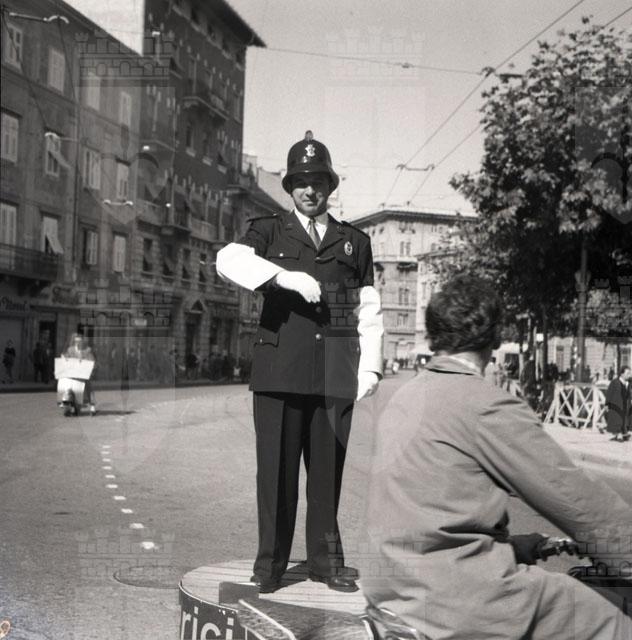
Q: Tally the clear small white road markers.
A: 10